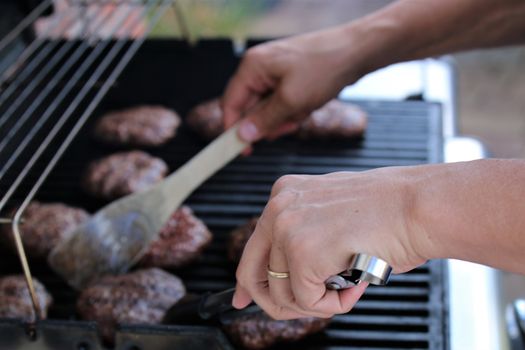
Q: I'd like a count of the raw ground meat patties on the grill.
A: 10